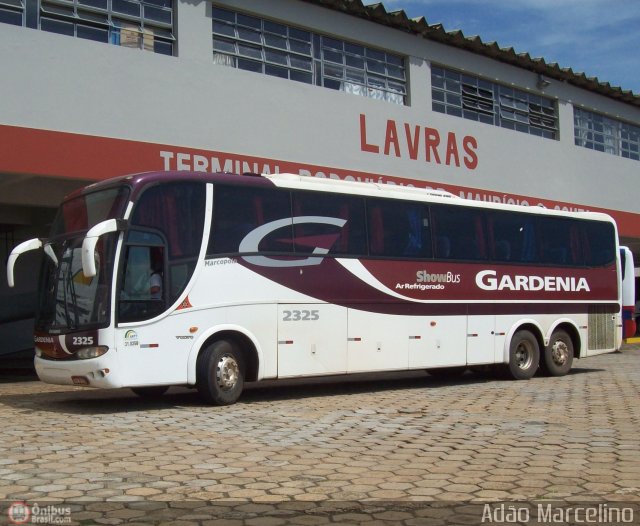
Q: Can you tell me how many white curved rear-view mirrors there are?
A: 2